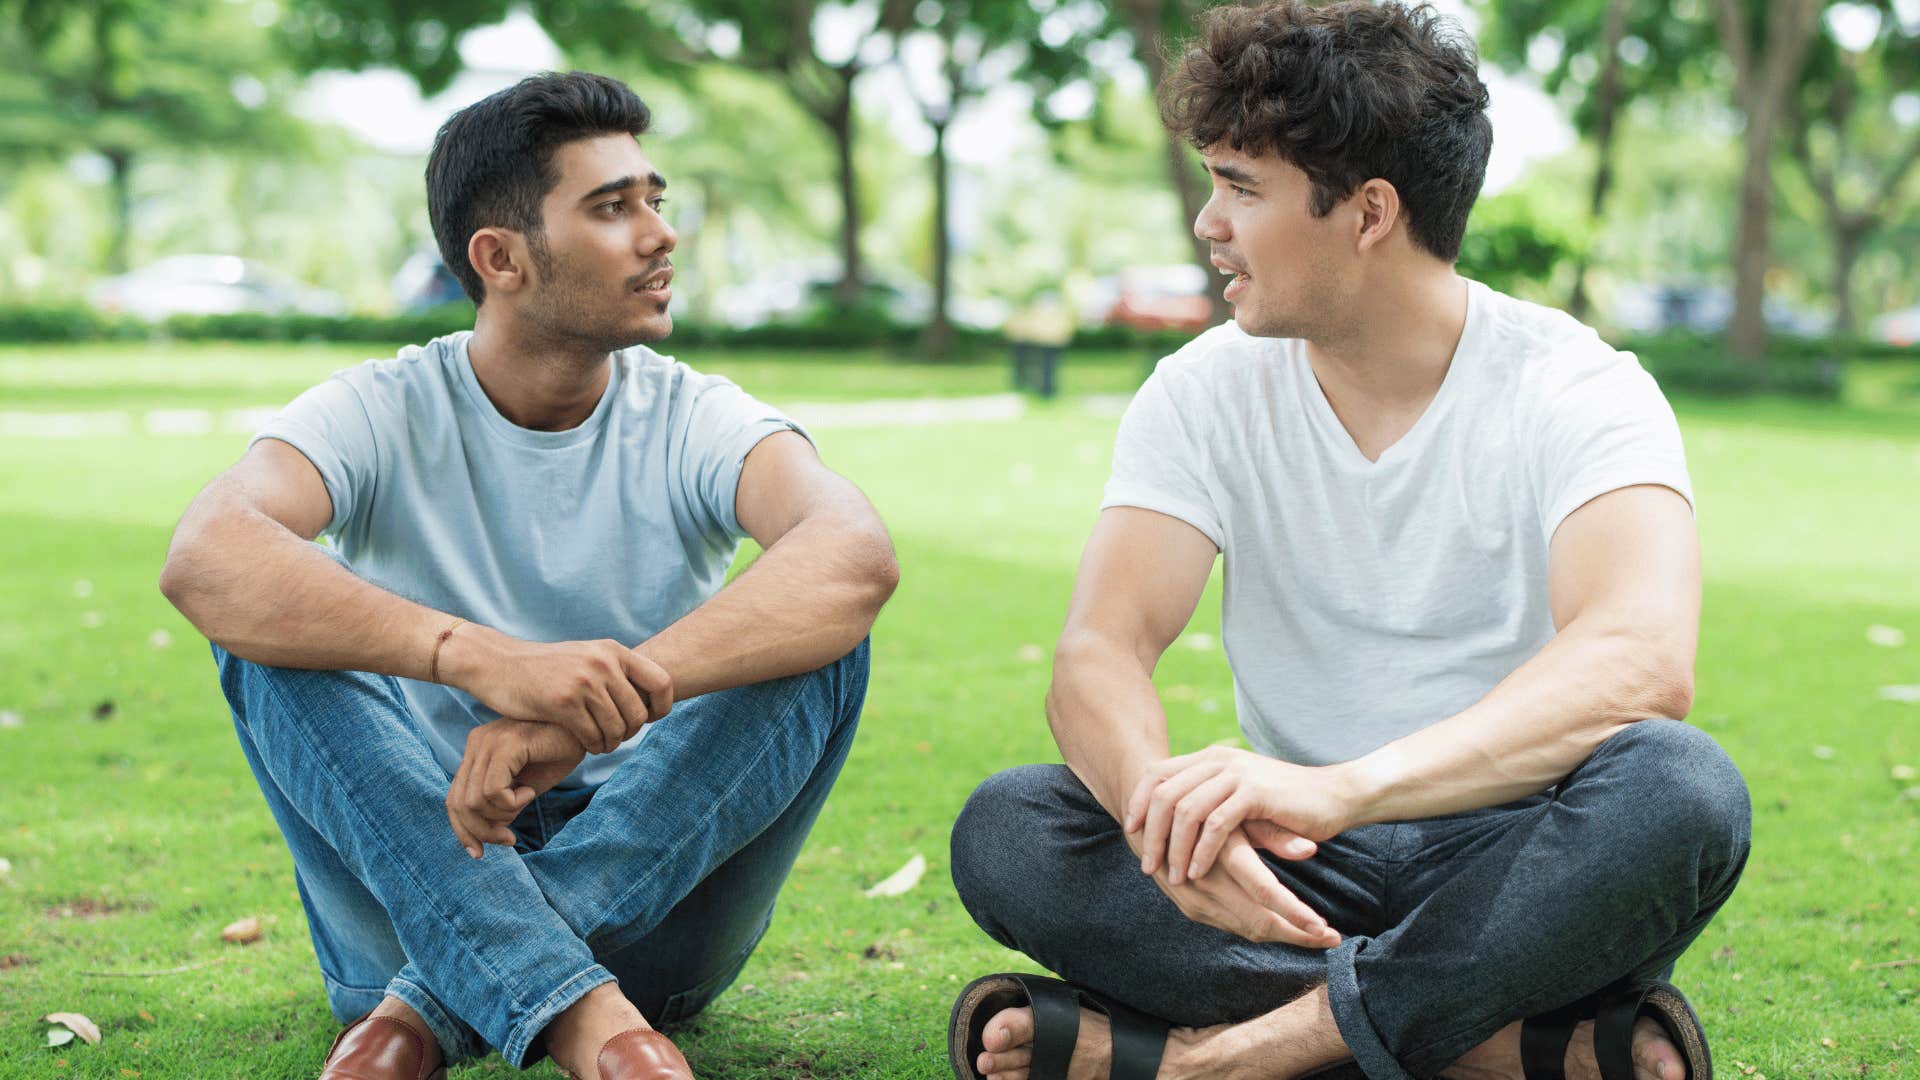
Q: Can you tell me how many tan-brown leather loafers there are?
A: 2